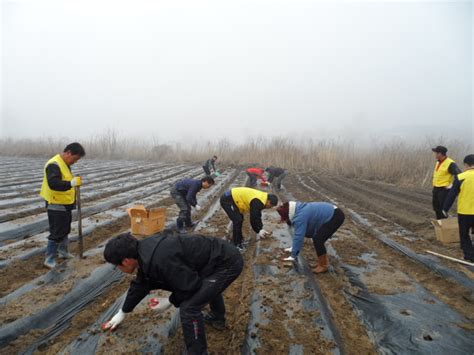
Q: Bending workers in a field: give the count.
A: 7